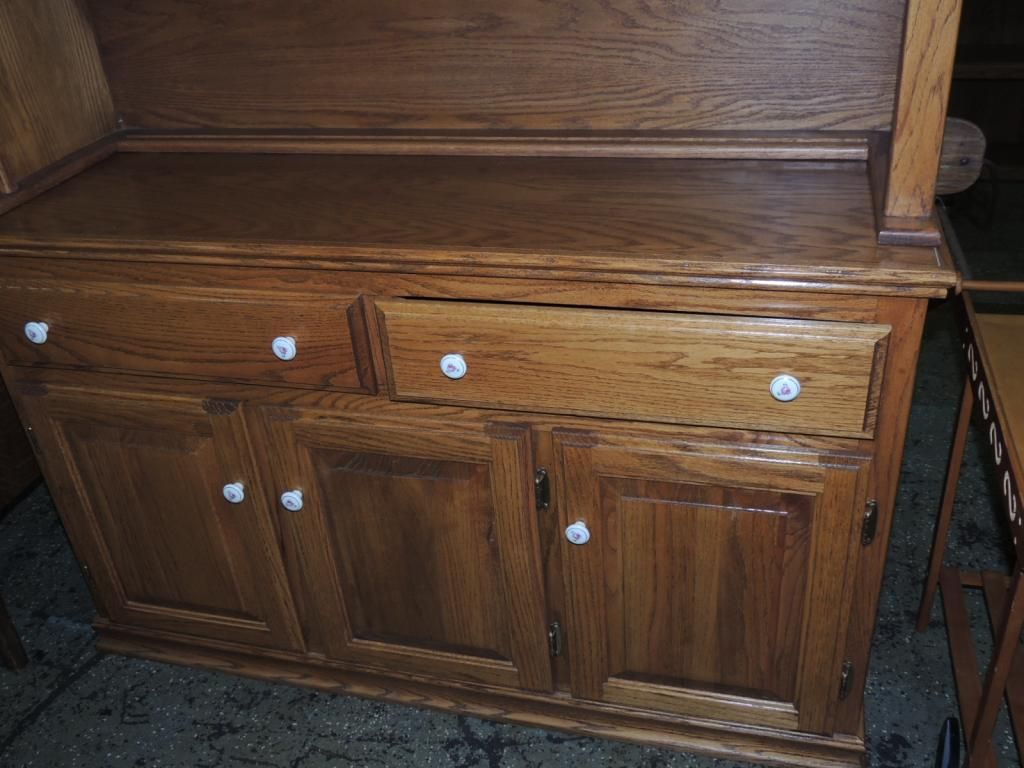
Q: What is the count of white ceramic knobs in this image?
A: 7